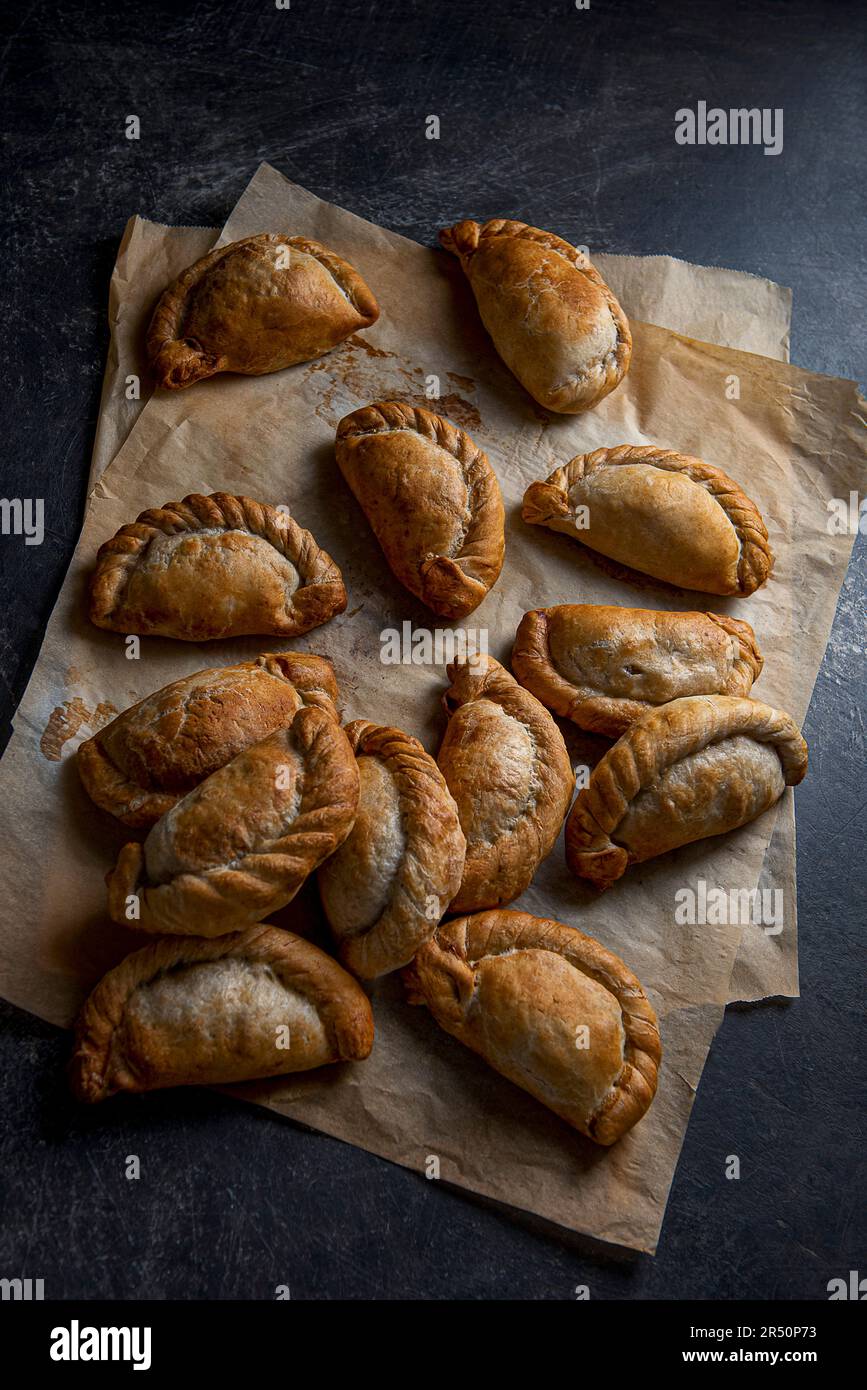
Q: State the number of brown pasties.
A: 13